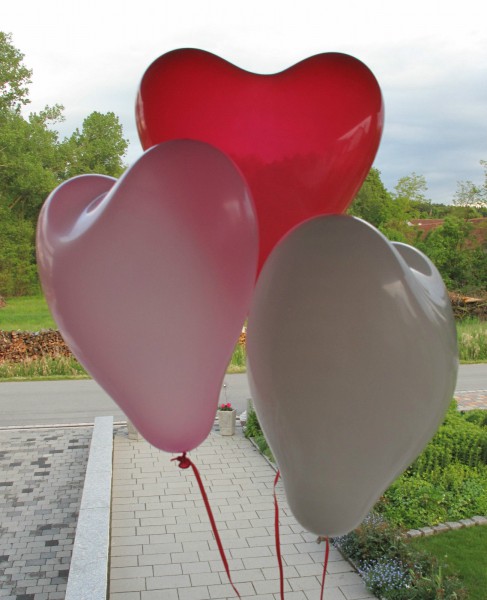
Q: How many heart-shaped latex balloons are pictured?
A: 3